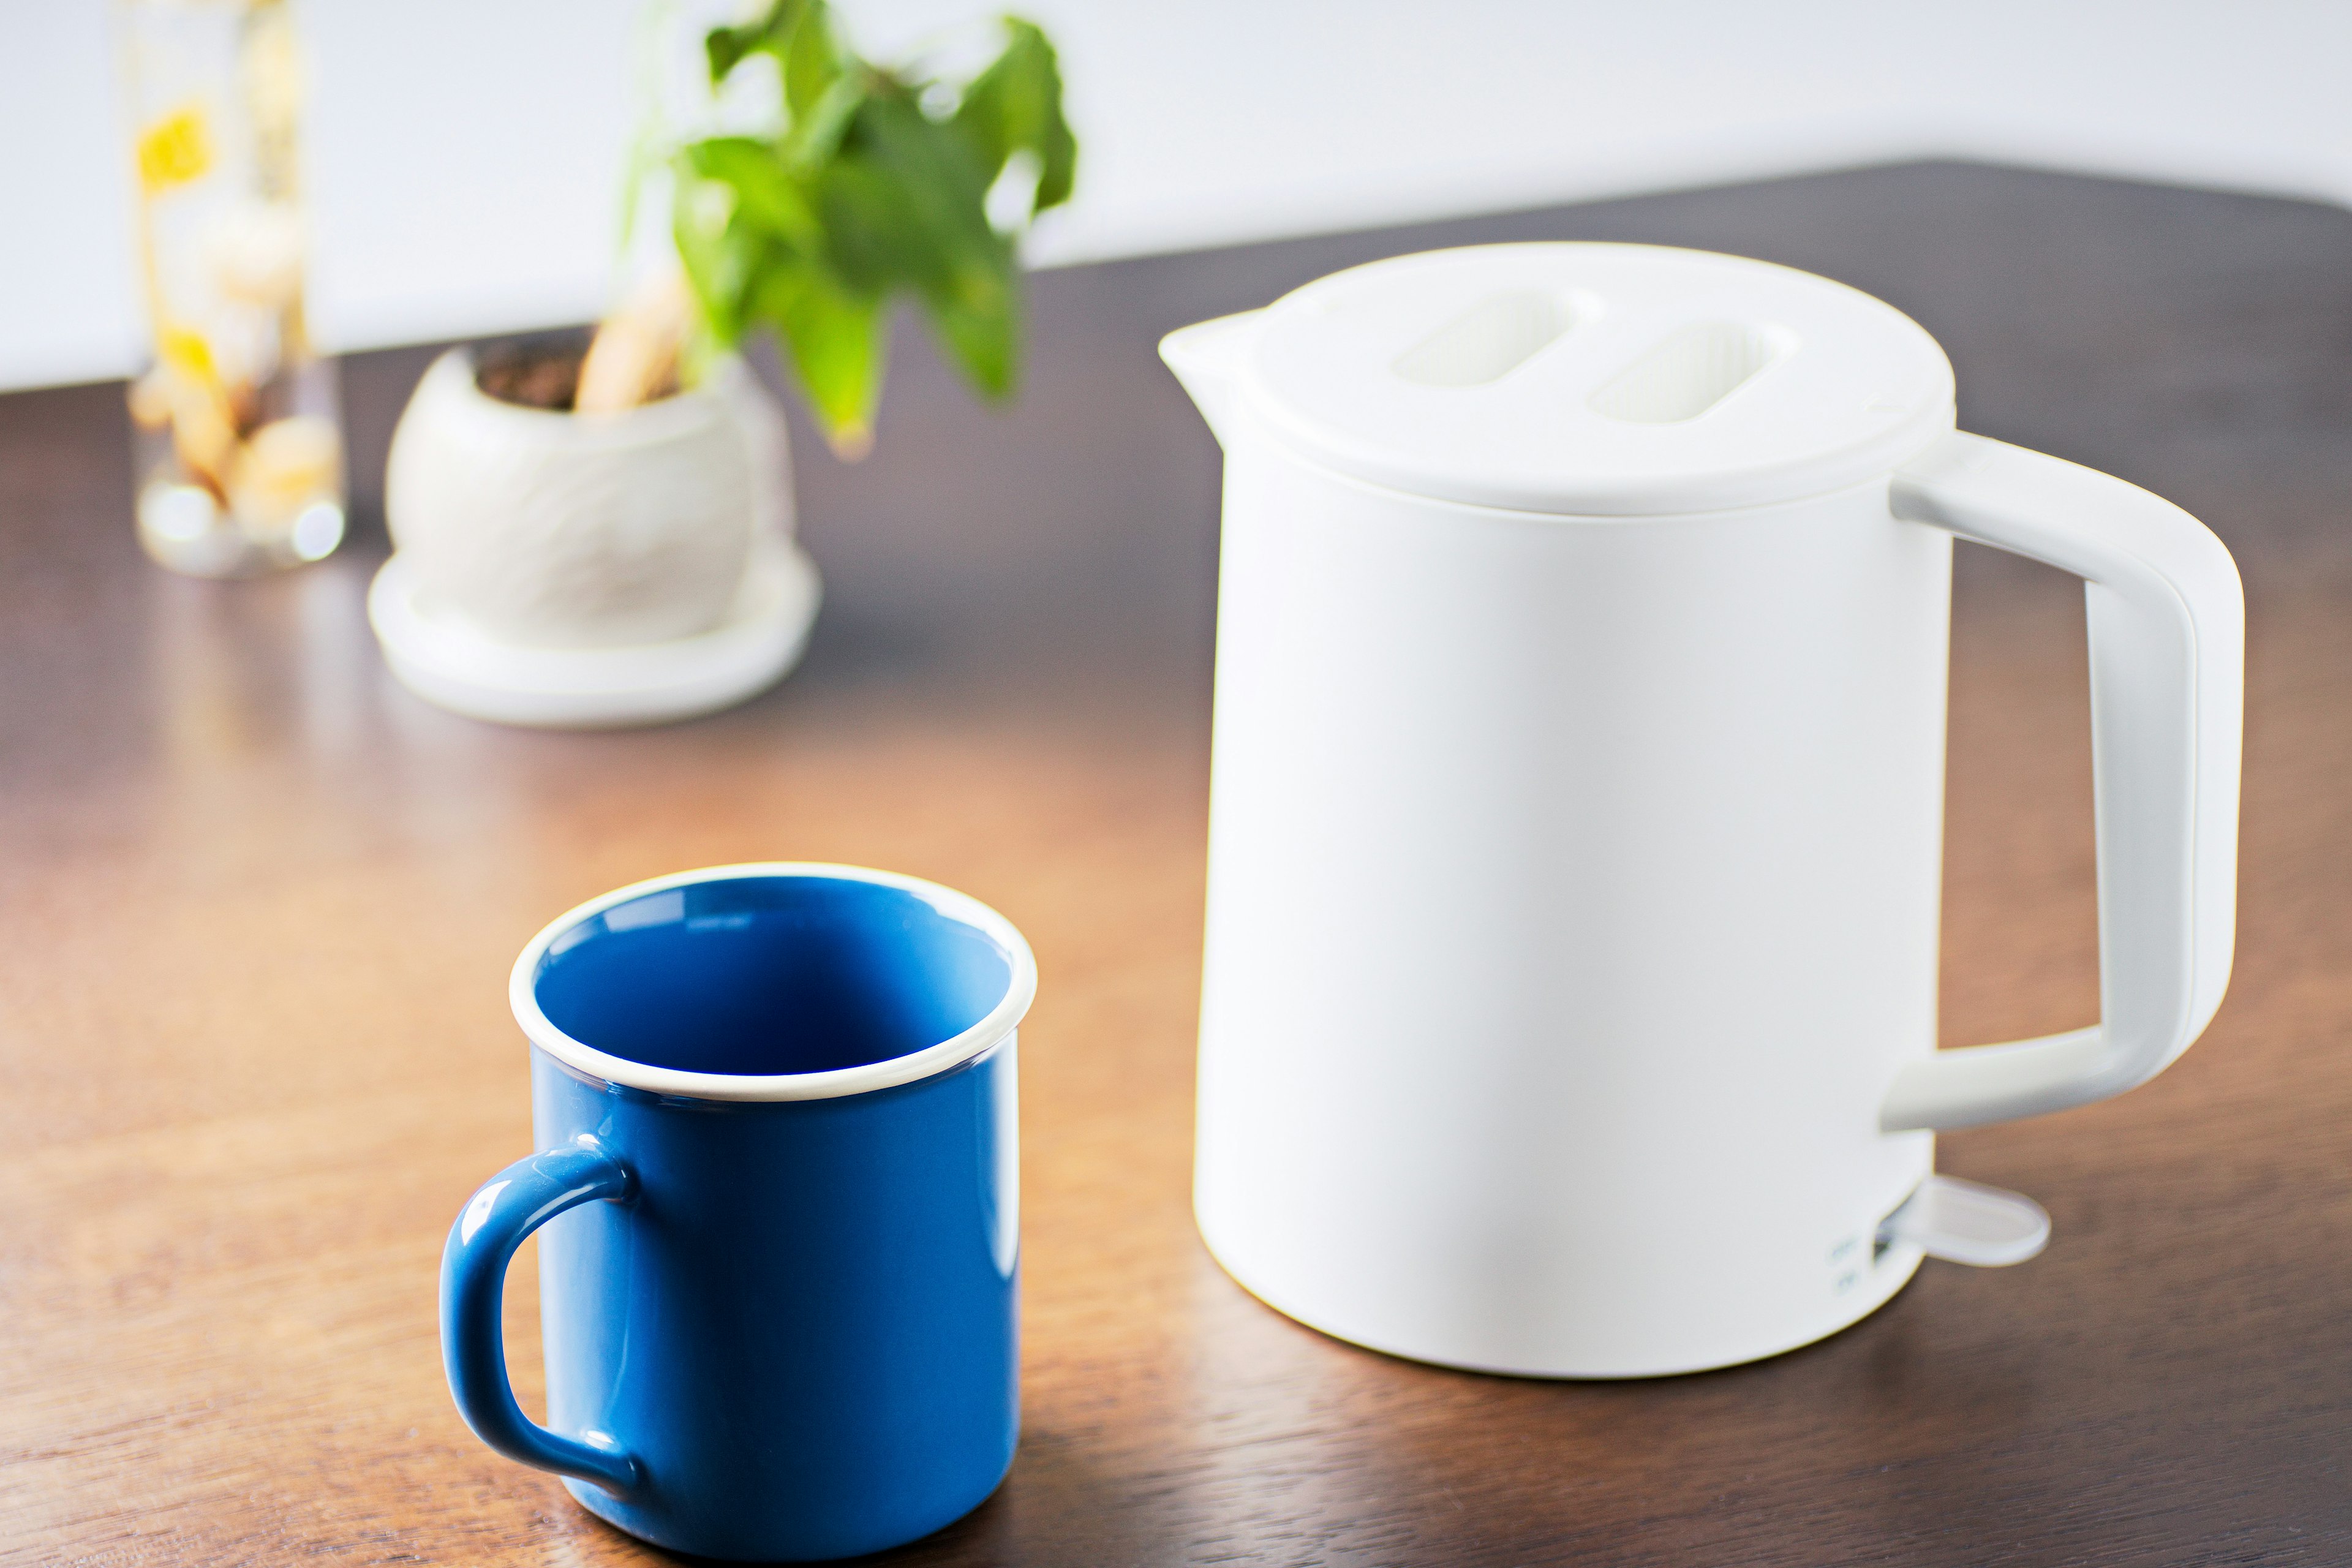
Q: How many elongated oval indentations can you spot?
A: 2